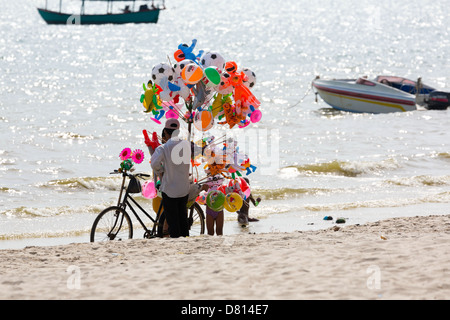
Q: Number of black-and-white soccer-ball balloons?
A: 5